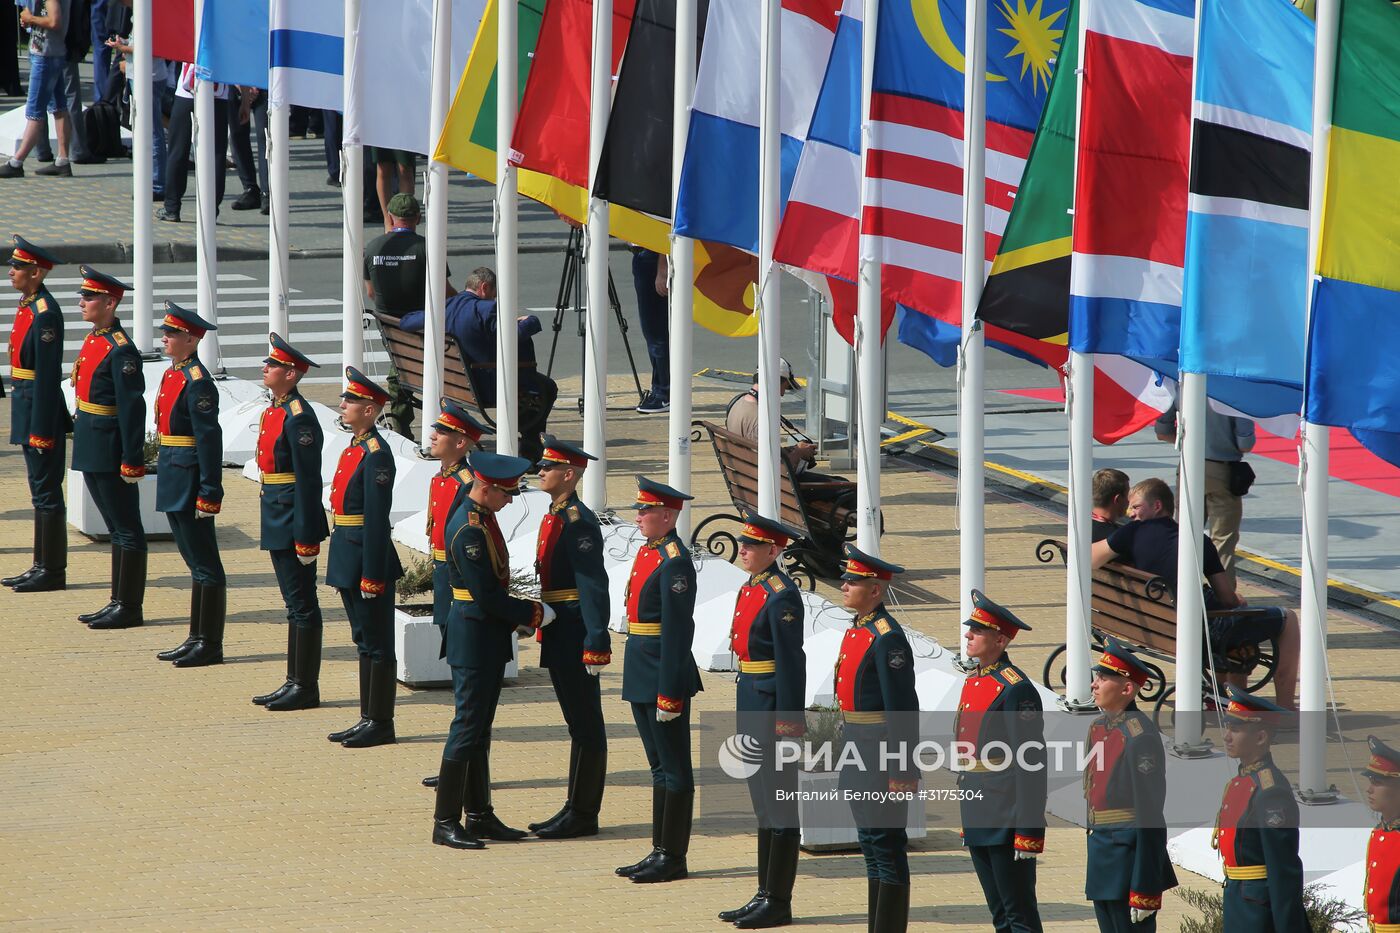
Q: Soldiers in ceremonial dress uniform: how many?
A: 15